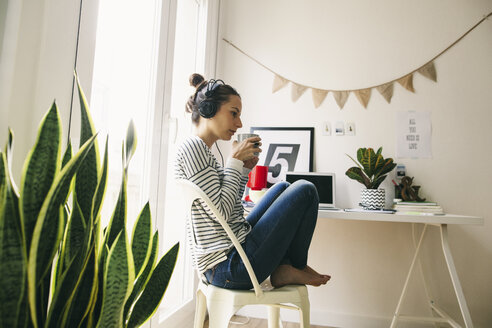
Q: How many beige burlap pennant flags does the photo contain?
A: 8